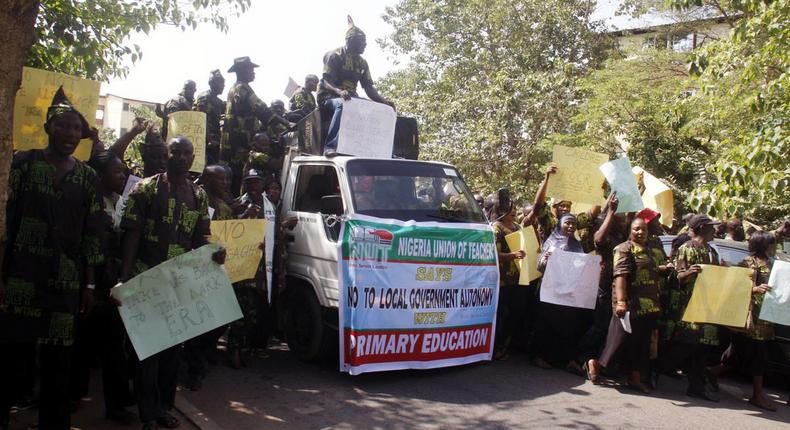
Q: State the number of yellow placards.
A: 7